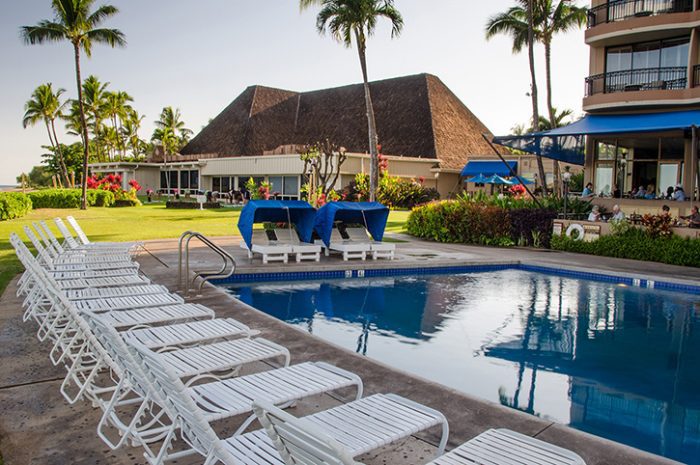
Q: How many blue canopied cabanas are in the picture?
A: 2